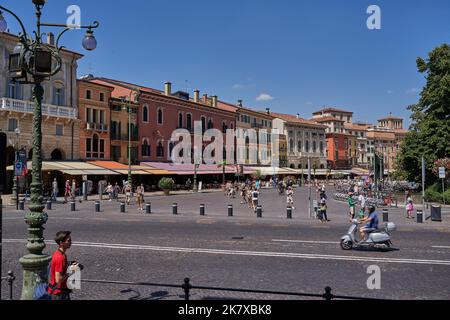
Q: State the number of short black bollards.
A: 14